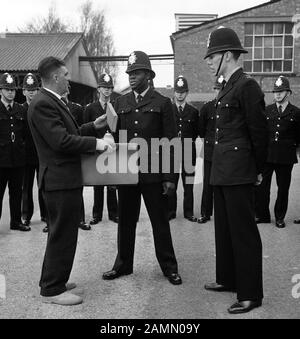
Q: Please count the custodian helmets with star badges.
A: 8